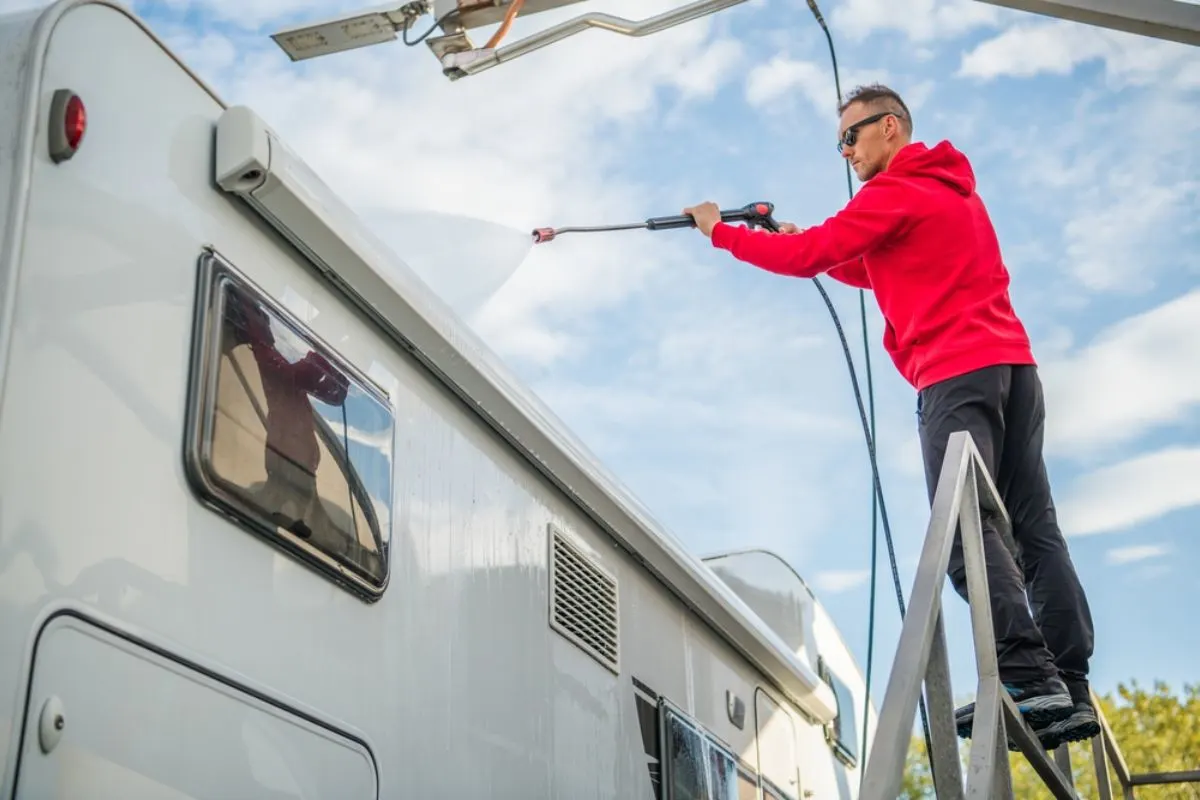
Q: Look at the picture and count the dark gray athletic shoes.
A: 2